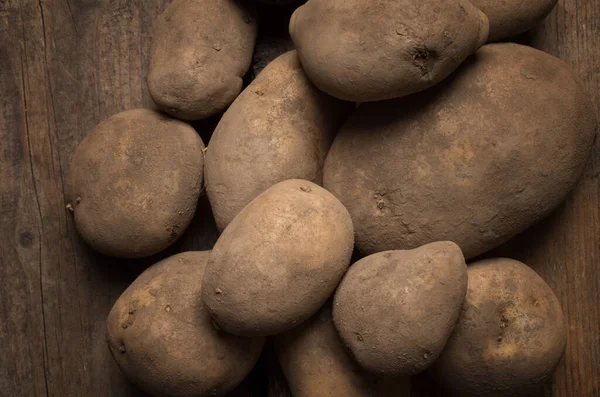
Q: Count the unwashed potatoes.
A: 11